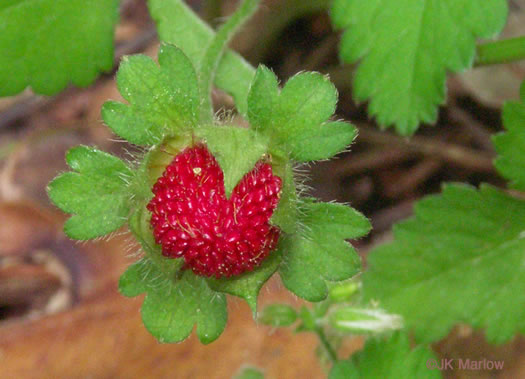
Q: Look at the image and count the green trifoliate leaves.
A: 5